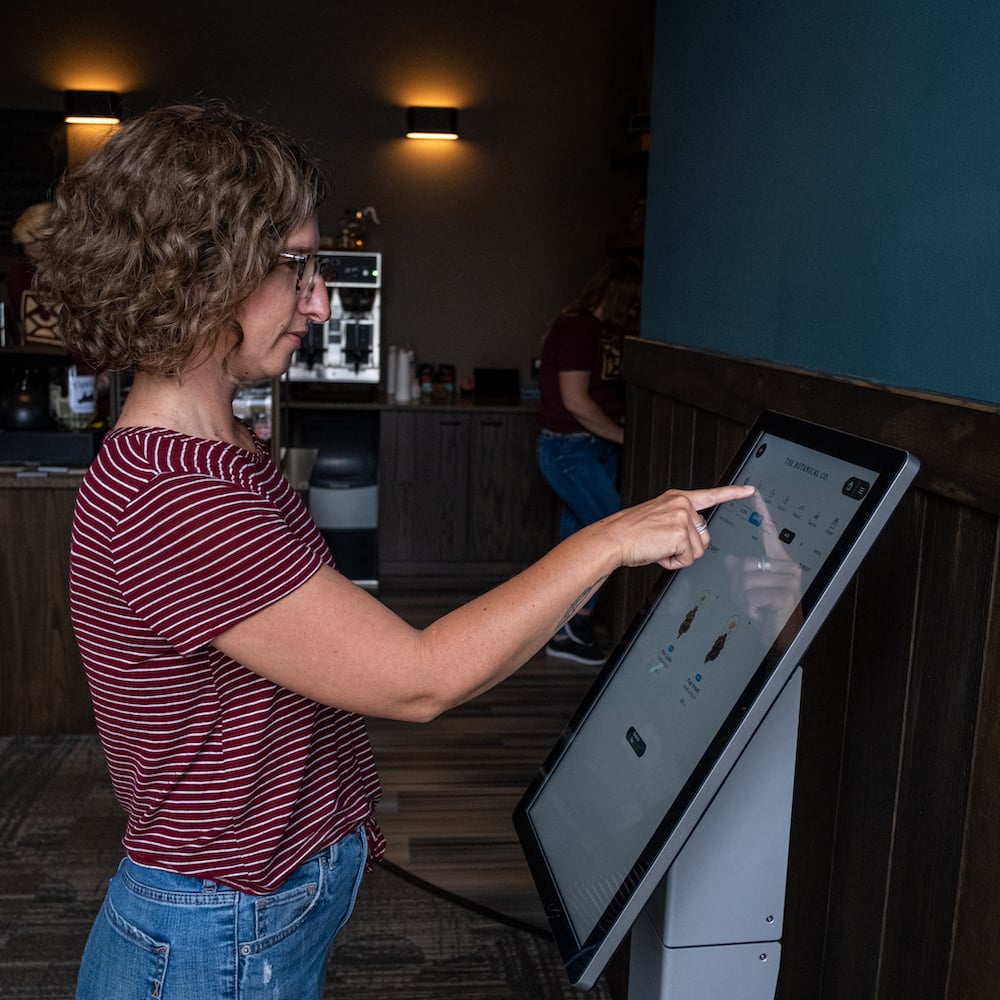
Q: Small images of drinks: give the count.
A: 2